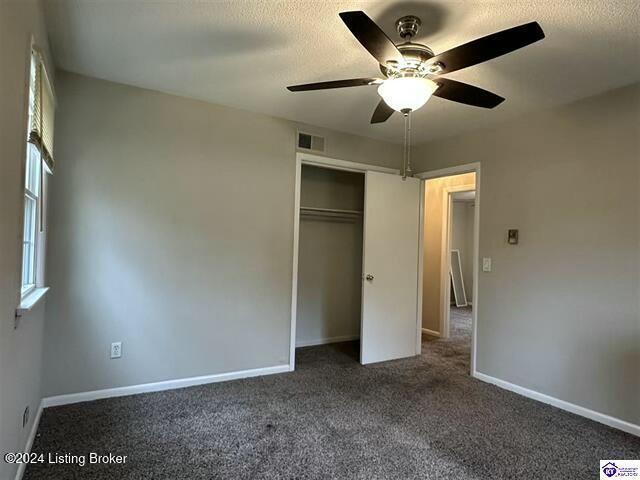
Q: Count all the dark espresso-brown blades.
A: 5